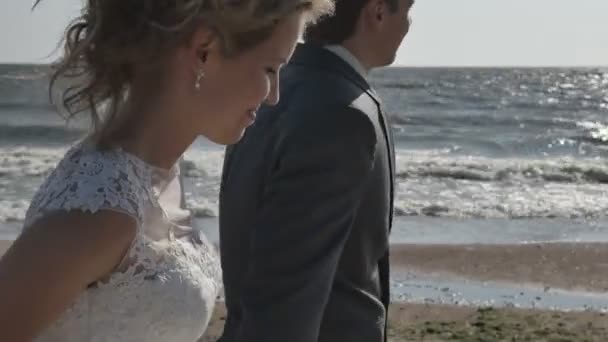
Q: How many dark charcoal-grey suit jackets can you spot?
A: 1